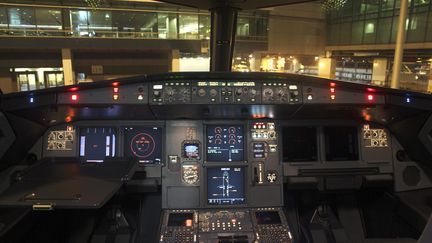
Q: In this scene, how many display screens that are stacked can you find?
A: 2